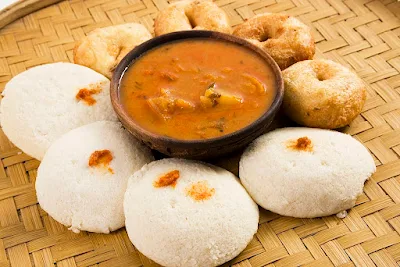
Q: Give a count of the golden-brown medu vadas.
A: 4